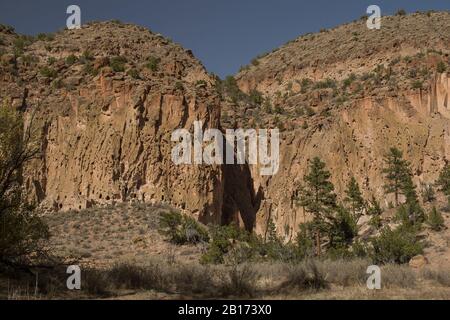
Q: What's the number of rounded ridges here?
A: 2